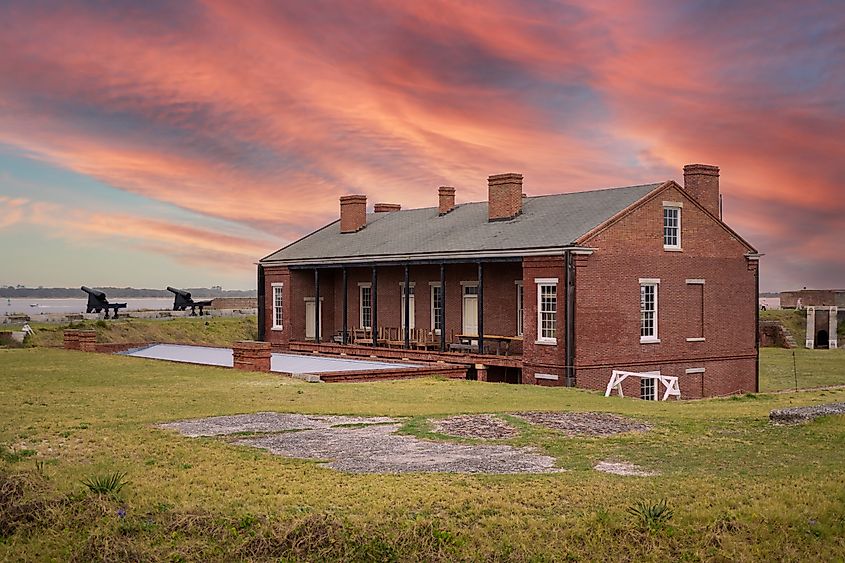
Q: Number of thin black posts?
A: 6